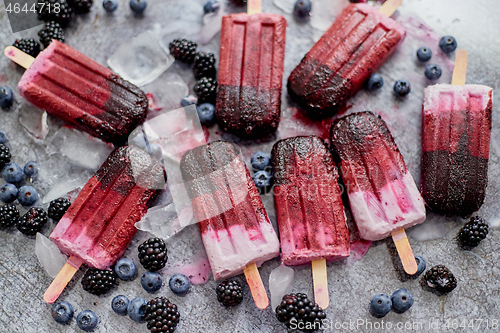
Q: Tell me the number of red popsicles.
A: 8